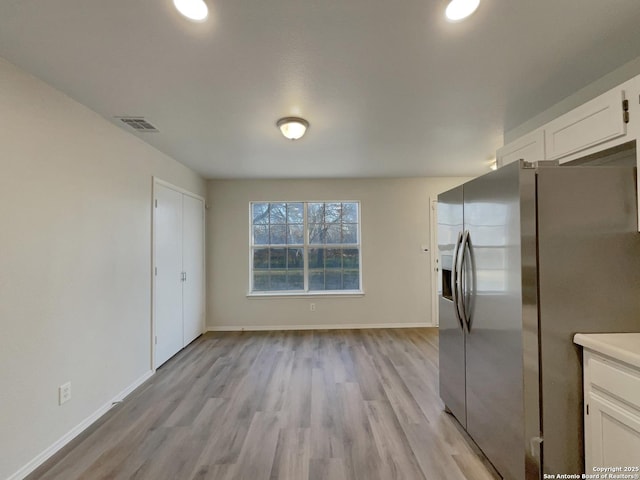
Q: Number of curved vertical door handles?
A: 2